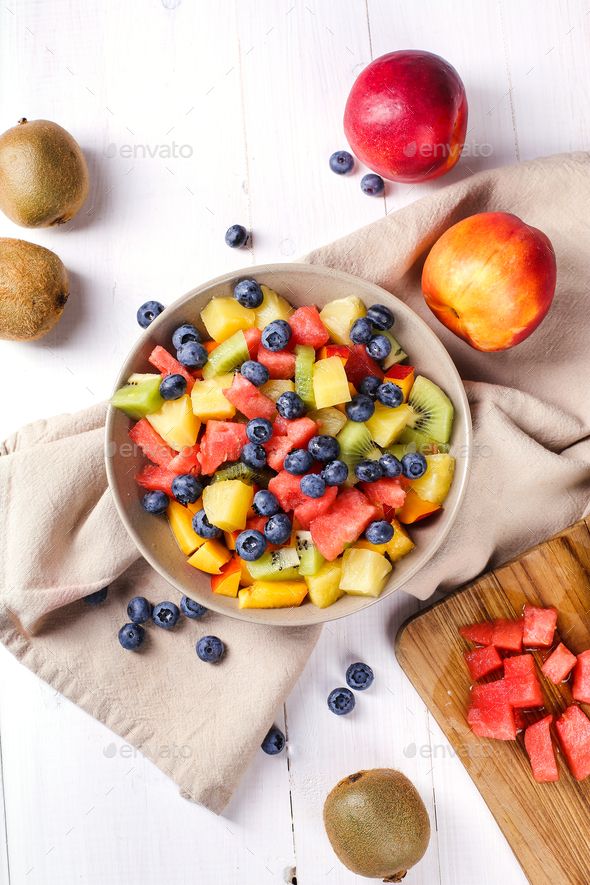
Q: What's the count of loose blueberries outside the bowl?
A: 13